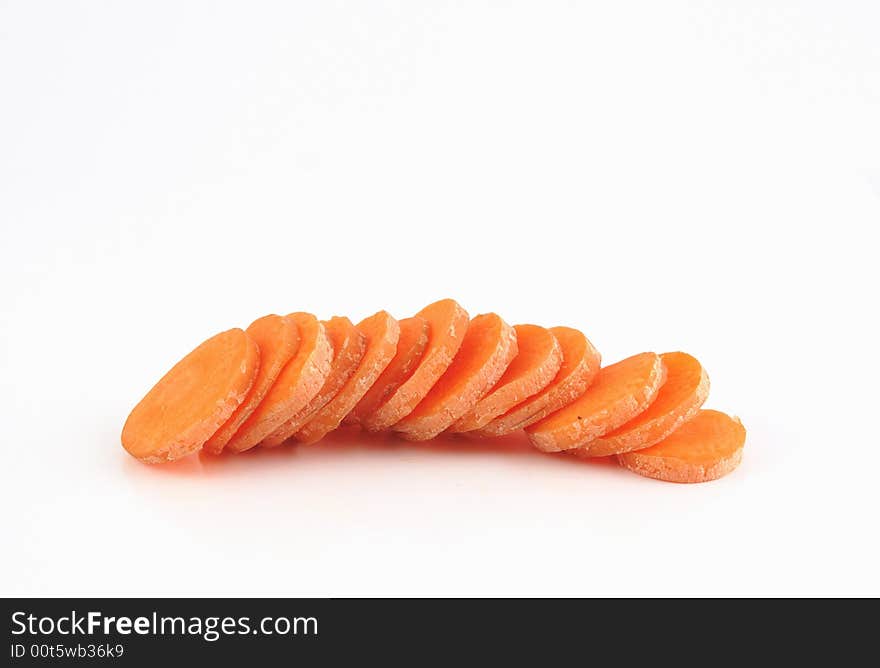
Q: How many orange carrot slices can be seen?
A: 13